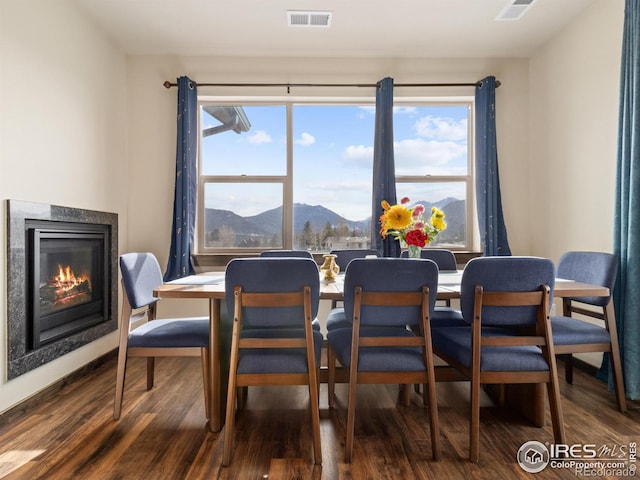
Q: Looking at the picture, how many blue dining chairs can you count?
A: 8